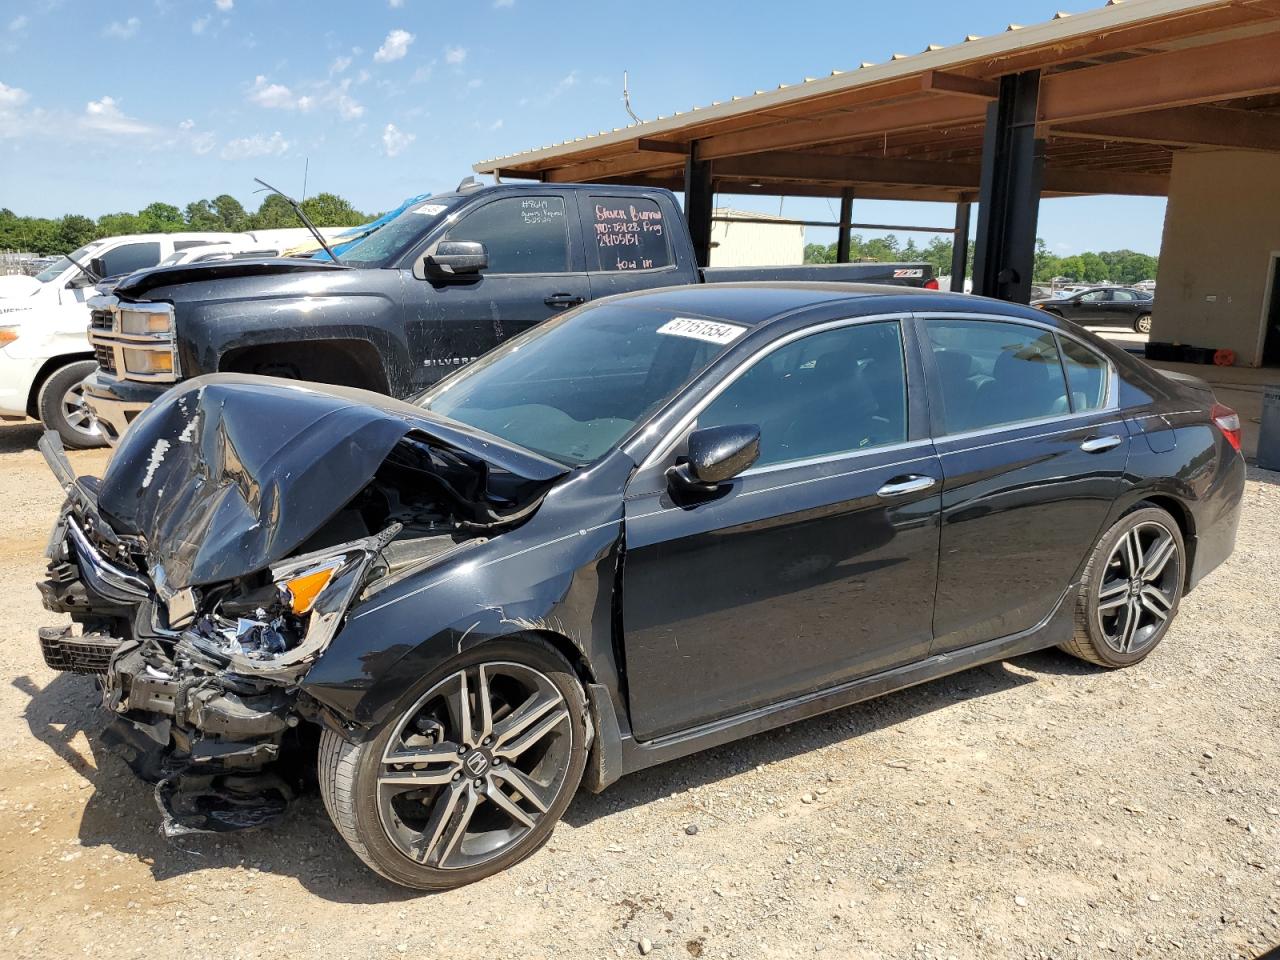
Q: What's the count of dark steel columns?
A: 4